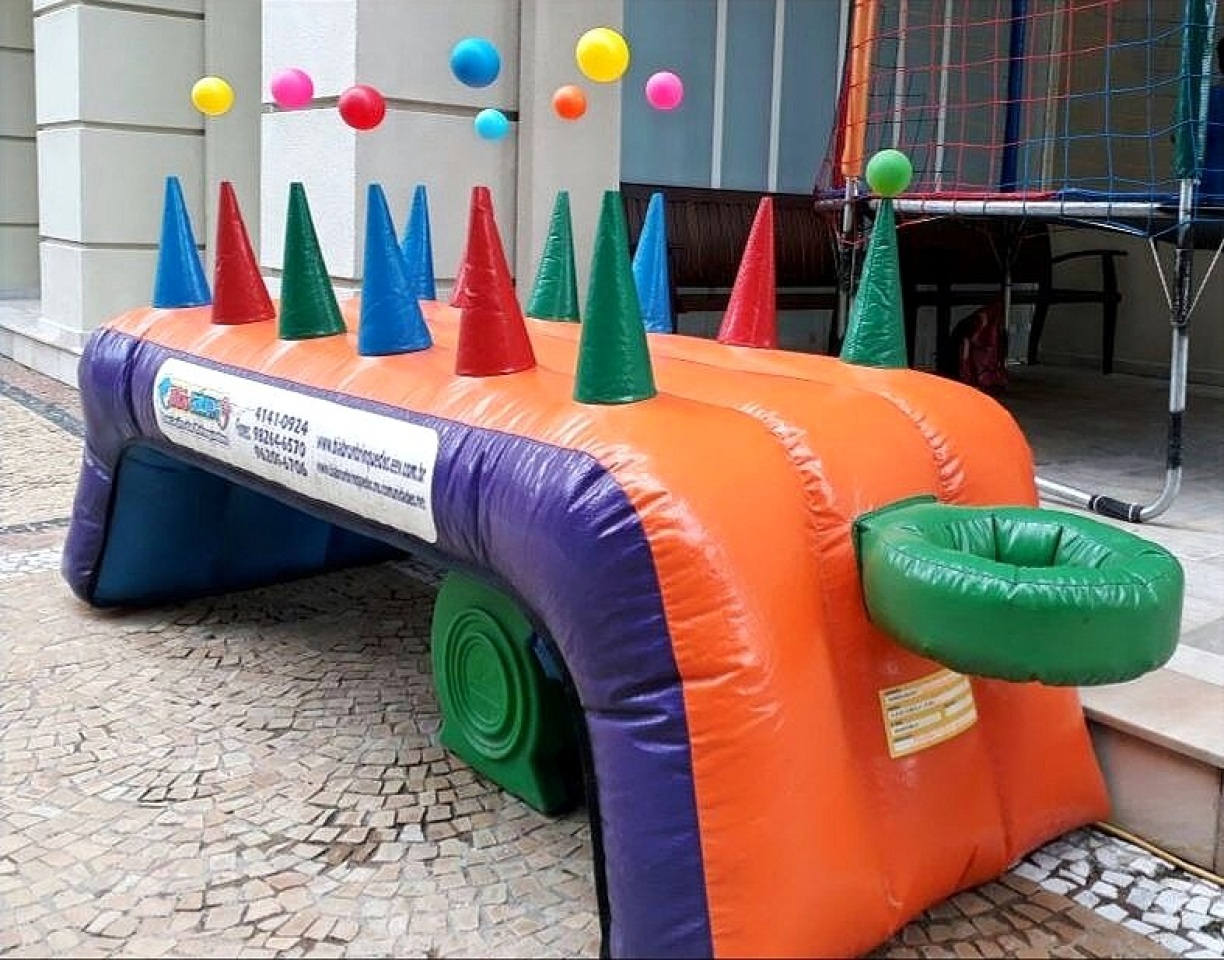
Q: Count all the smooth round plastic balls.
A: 9